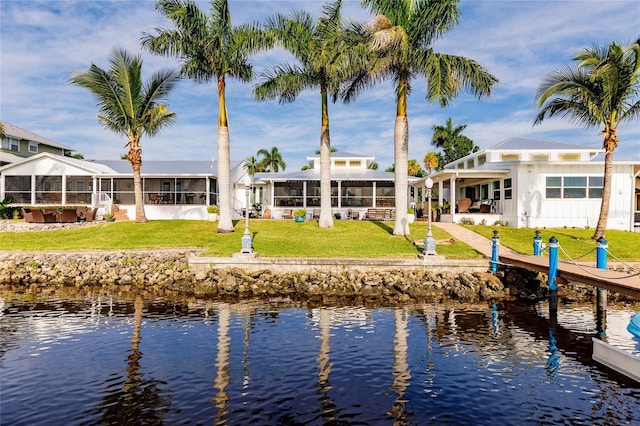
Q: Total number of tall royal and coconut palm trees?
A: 5